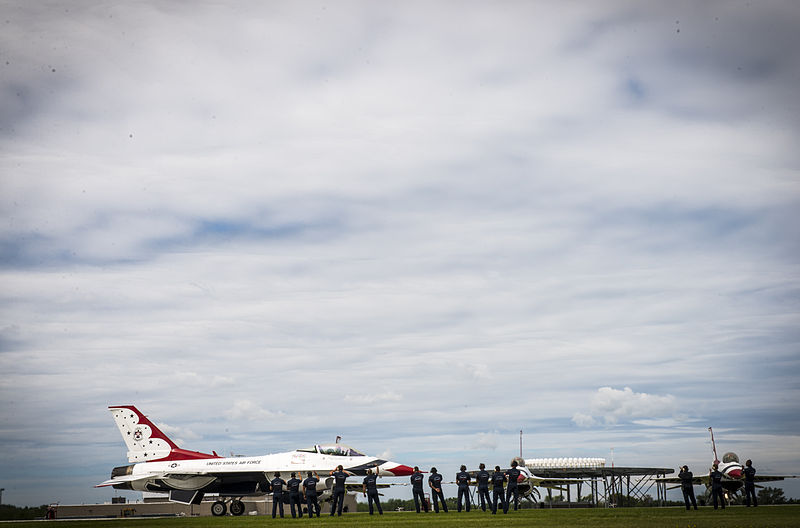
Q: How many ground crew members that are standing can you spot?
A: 14